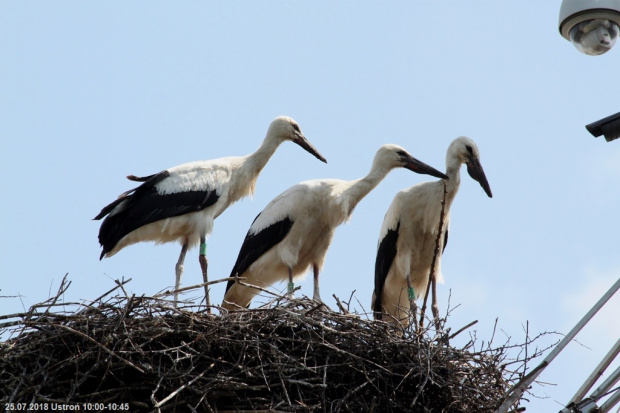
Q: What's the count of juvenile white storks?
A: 3